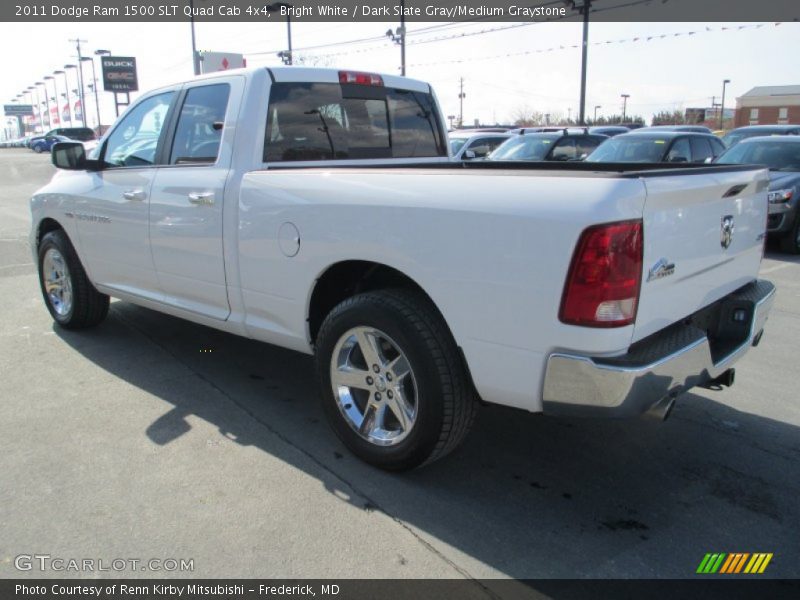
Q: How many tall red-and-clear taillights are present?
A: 1